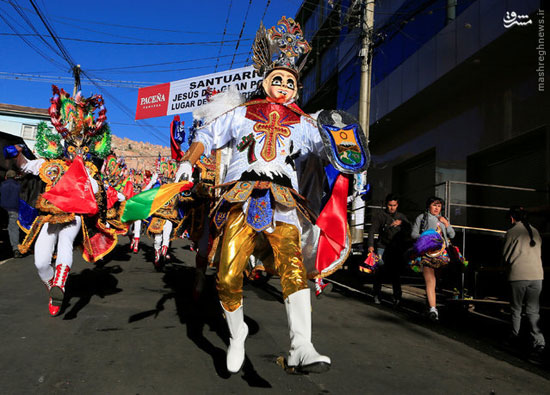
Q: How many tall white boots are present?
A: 2